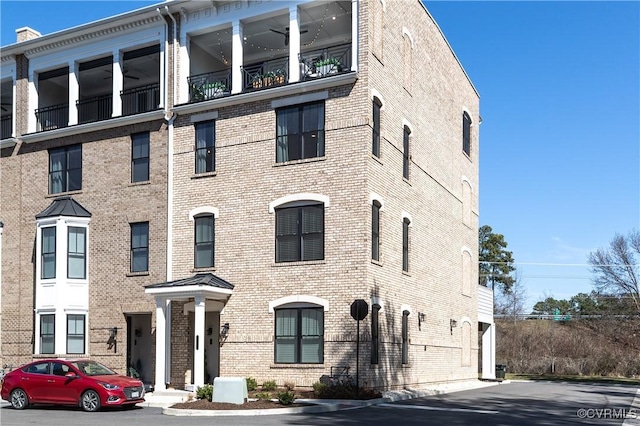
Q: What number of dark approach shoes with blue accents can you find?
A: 0